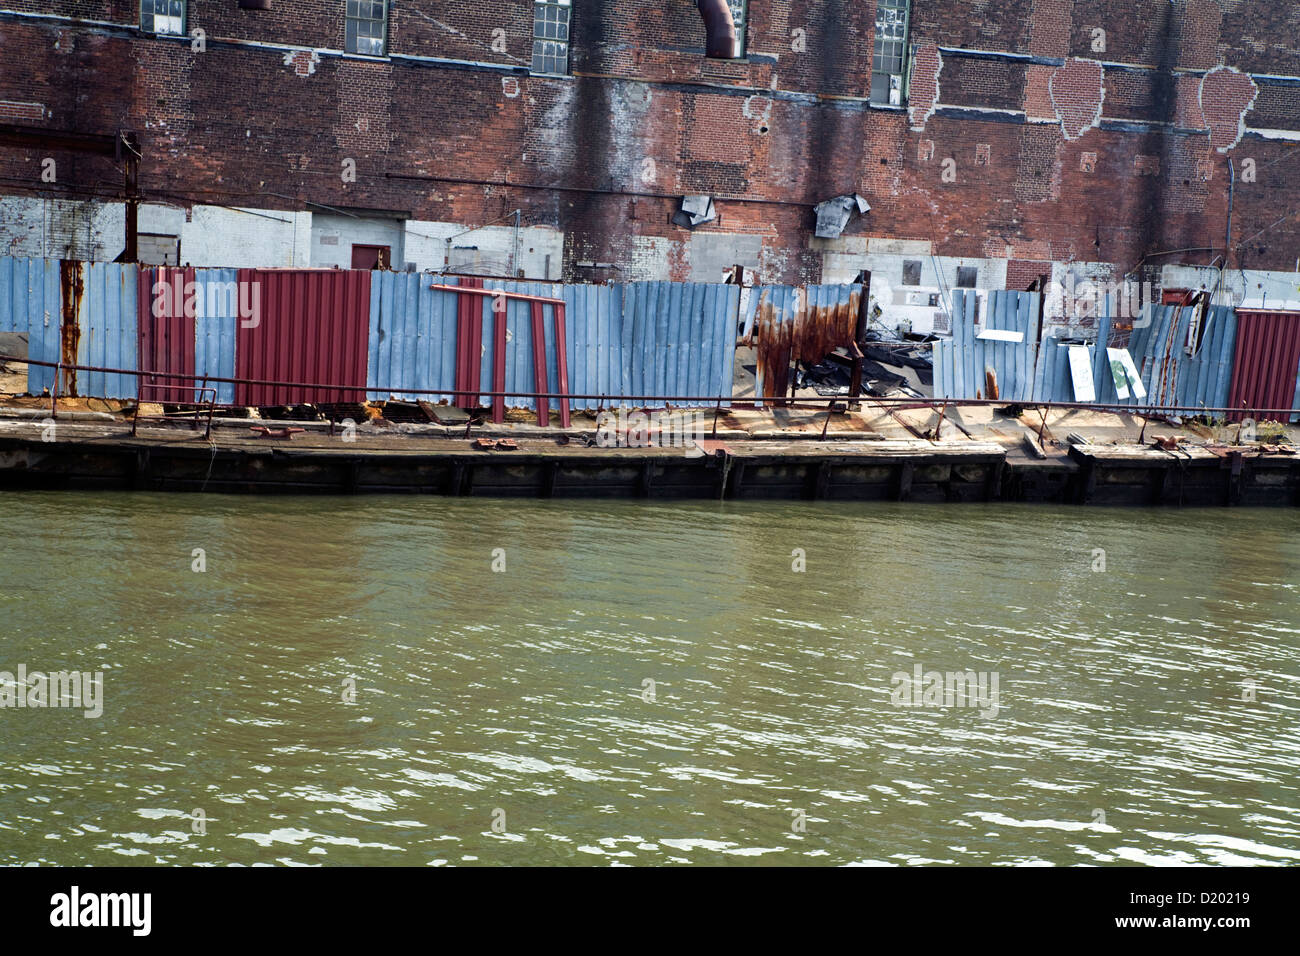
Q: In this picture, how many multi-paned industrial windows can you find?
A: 5